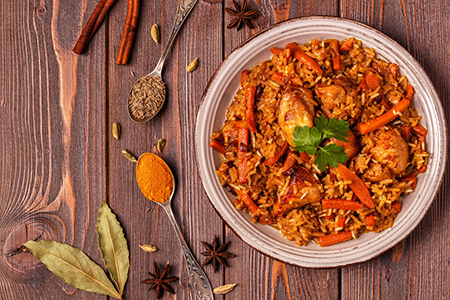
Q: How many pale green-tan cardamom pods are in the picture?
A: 7